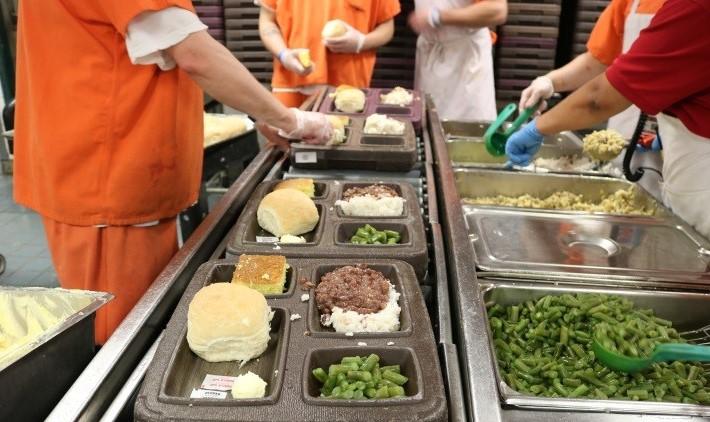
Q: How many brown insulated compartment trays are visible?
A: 3